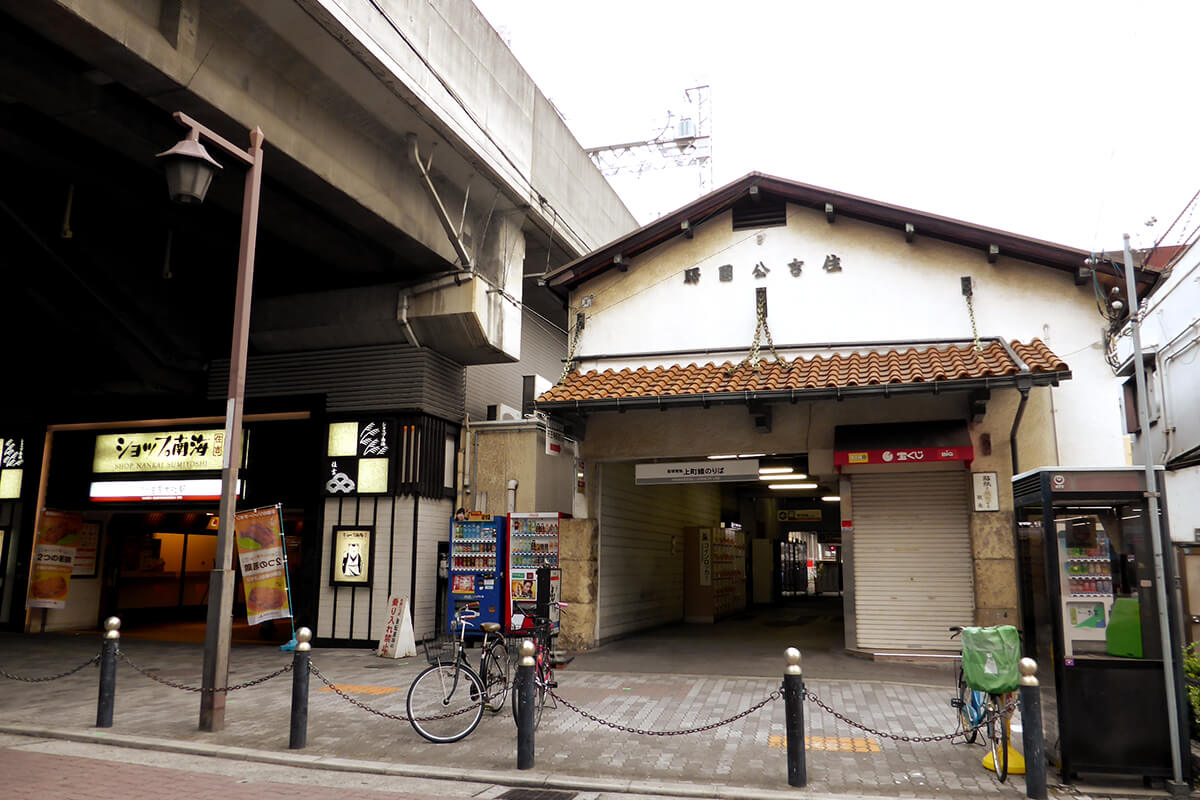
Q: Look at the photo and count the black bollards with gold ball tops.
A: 5